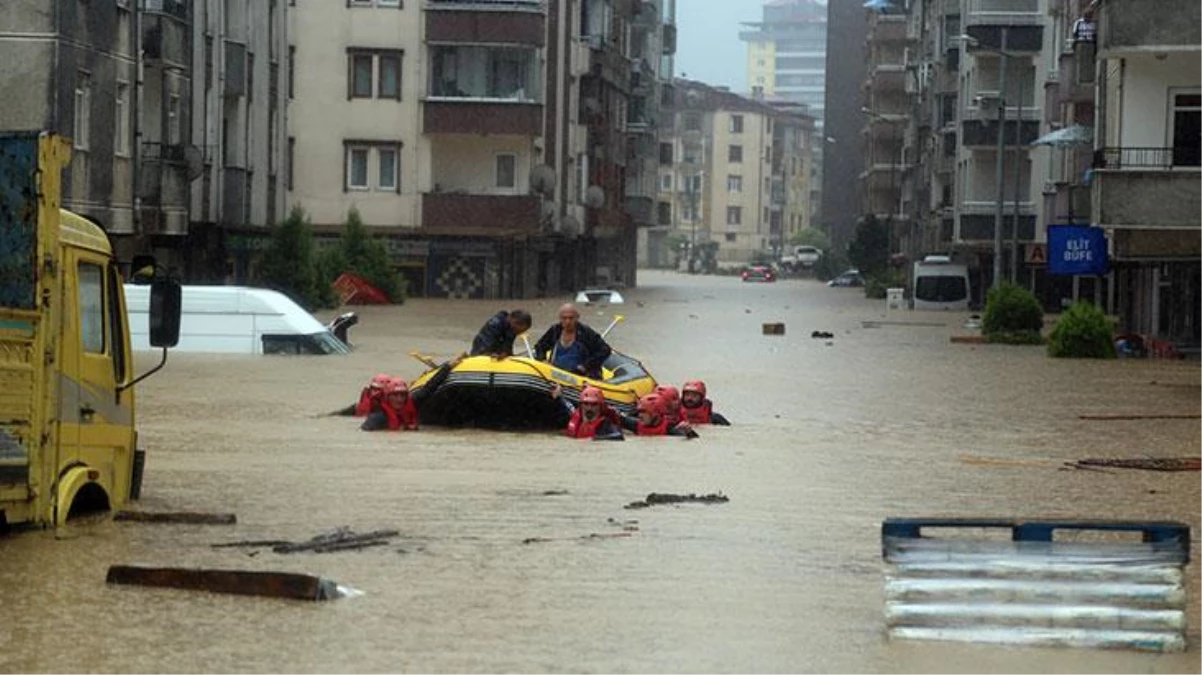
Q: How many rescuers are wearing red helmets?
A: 6